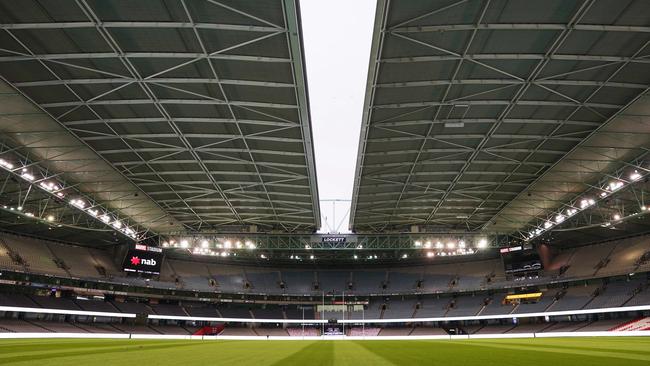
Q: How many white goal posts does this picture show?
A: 4